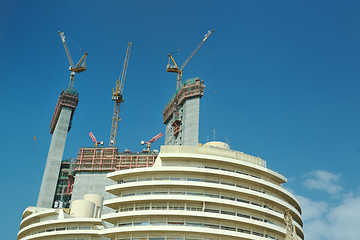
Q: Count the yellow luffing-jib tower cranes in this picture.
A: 3